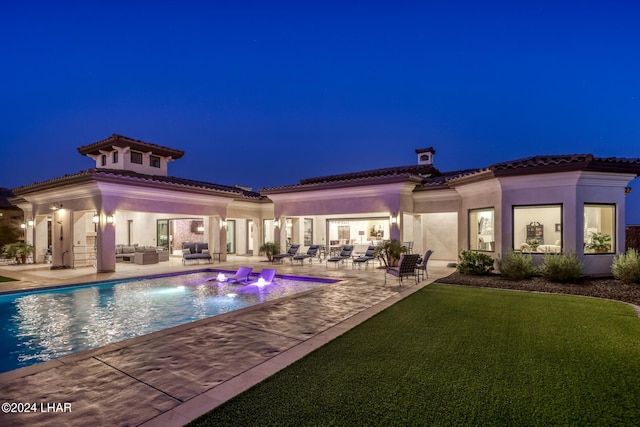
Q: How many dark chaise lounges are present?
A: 4